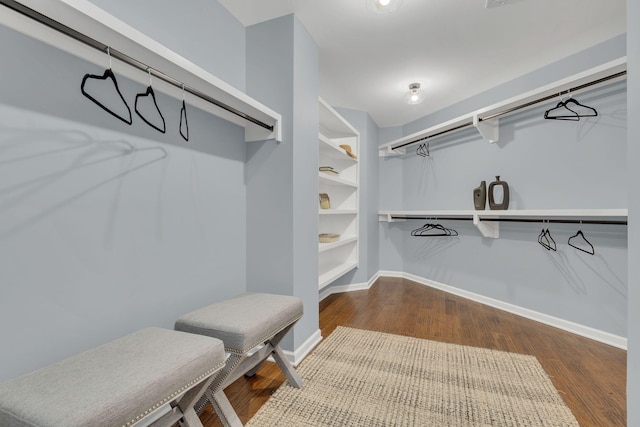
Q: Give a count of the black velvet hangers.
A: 13